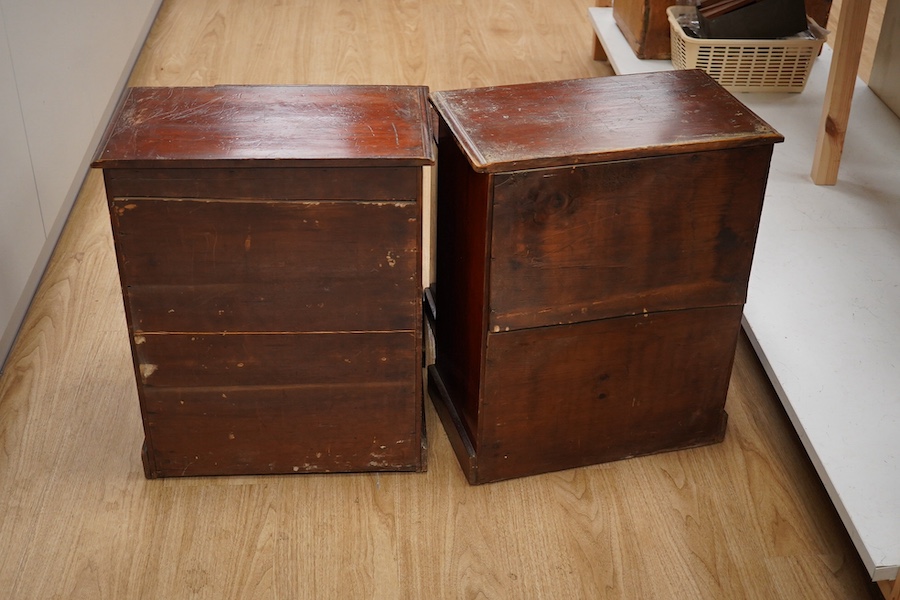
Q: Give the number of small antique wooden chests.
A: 2